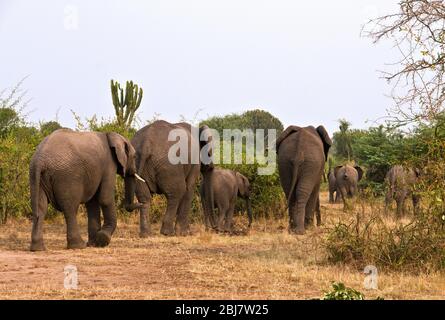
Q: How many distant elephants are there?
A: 3